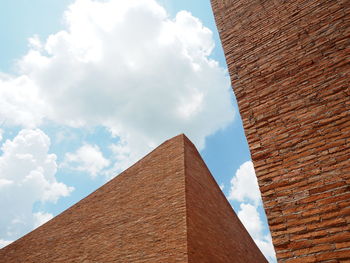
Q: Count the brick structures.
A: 2